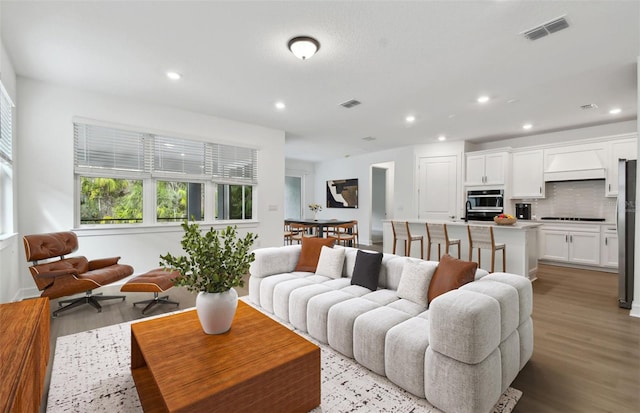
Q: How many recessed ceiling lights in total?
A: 7